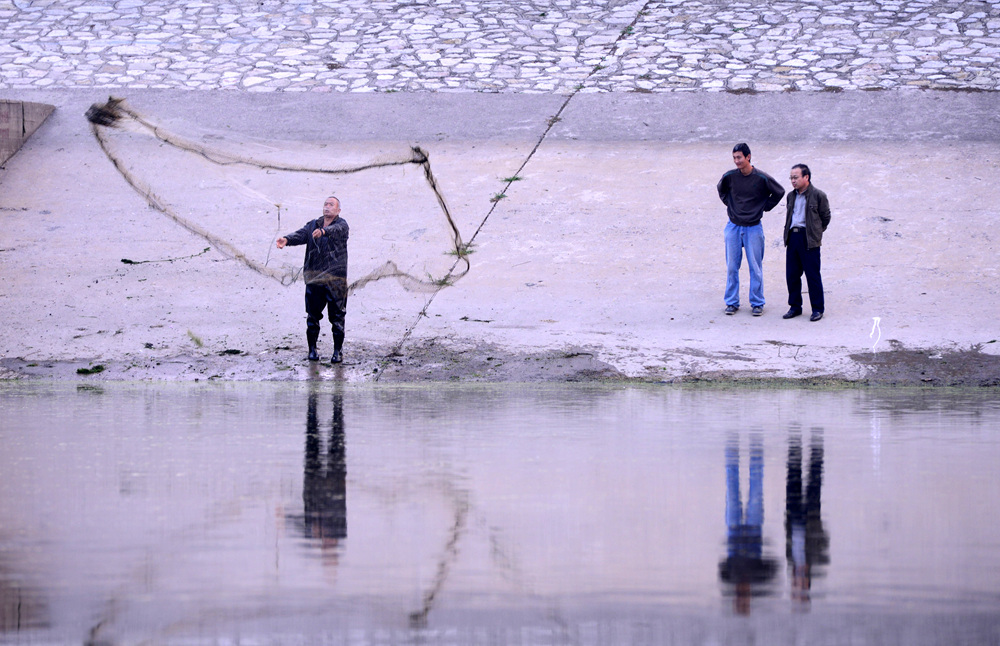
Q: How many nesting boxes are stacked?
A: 0